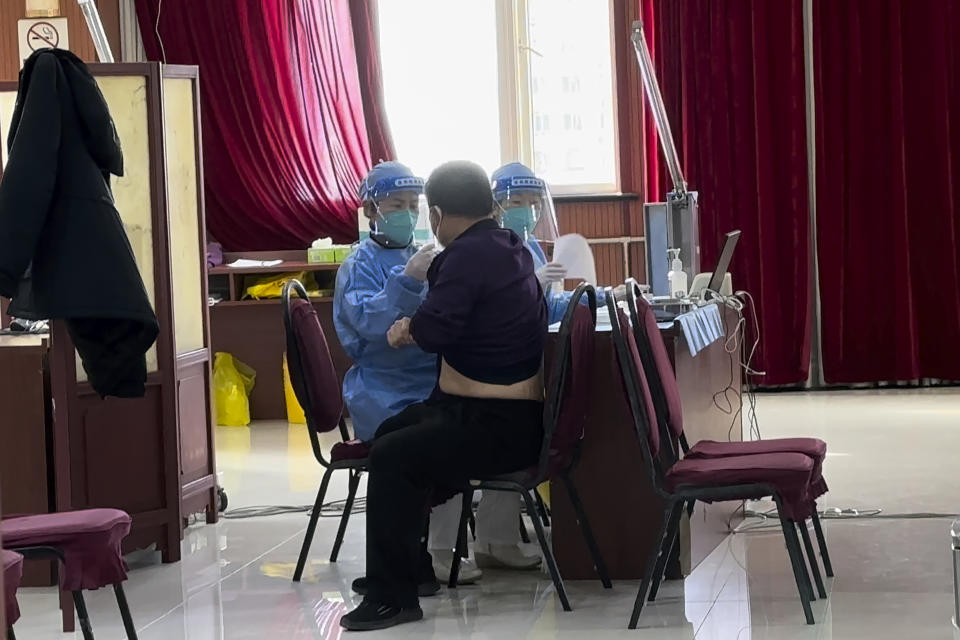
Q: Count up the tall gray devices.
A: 2